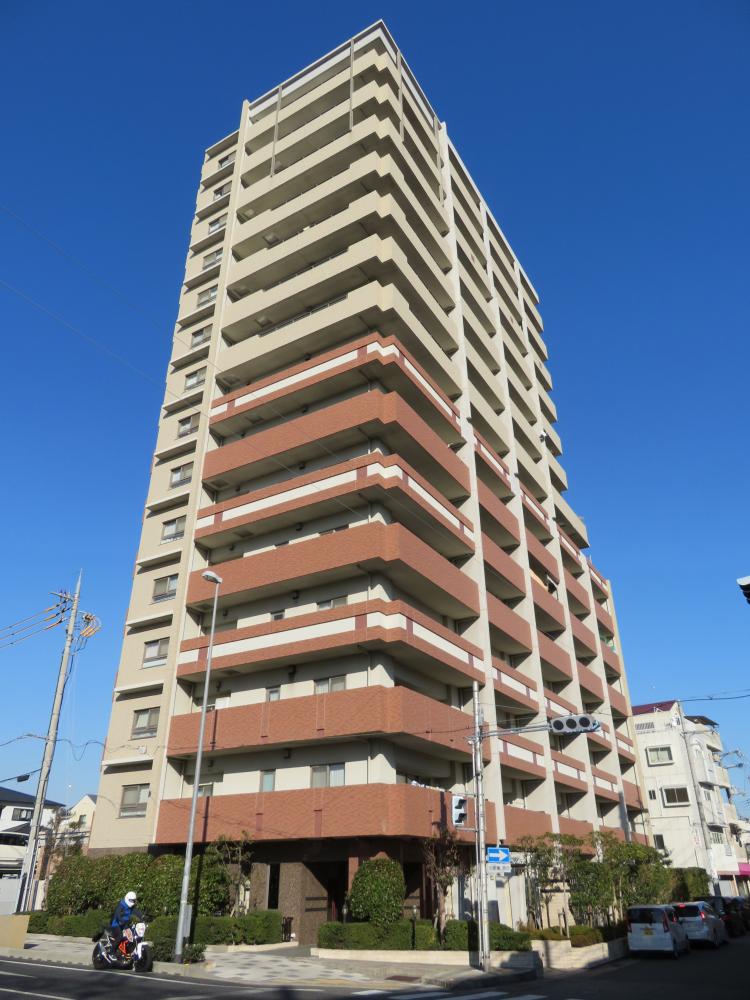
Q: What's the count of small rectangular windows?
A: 14